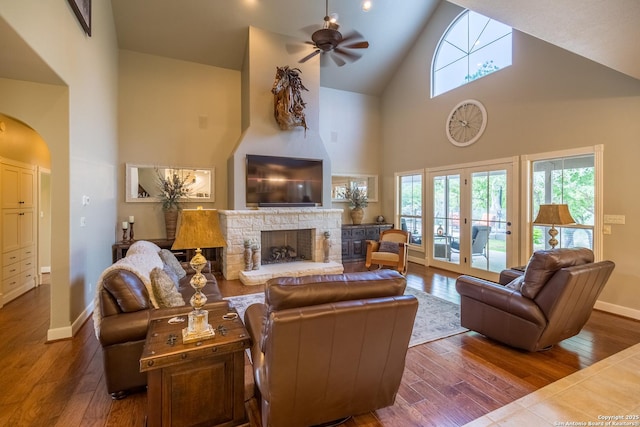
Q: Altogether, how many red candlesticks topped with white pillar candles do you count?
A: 0